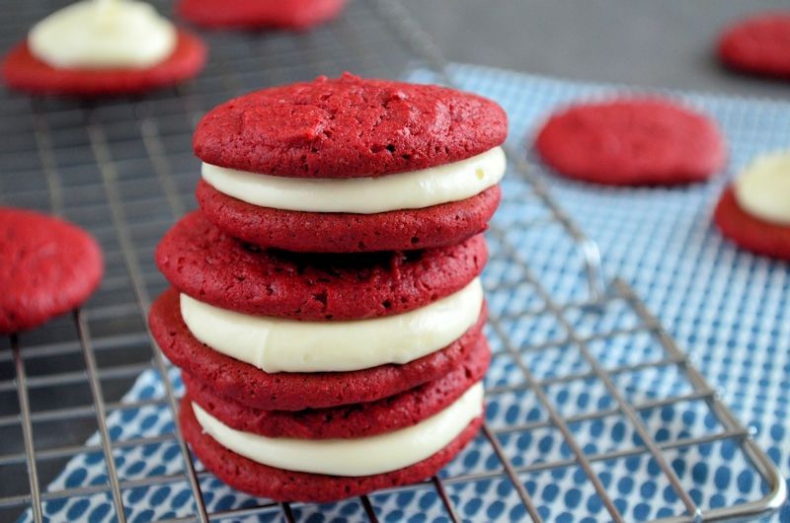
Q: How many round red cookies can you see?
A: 12